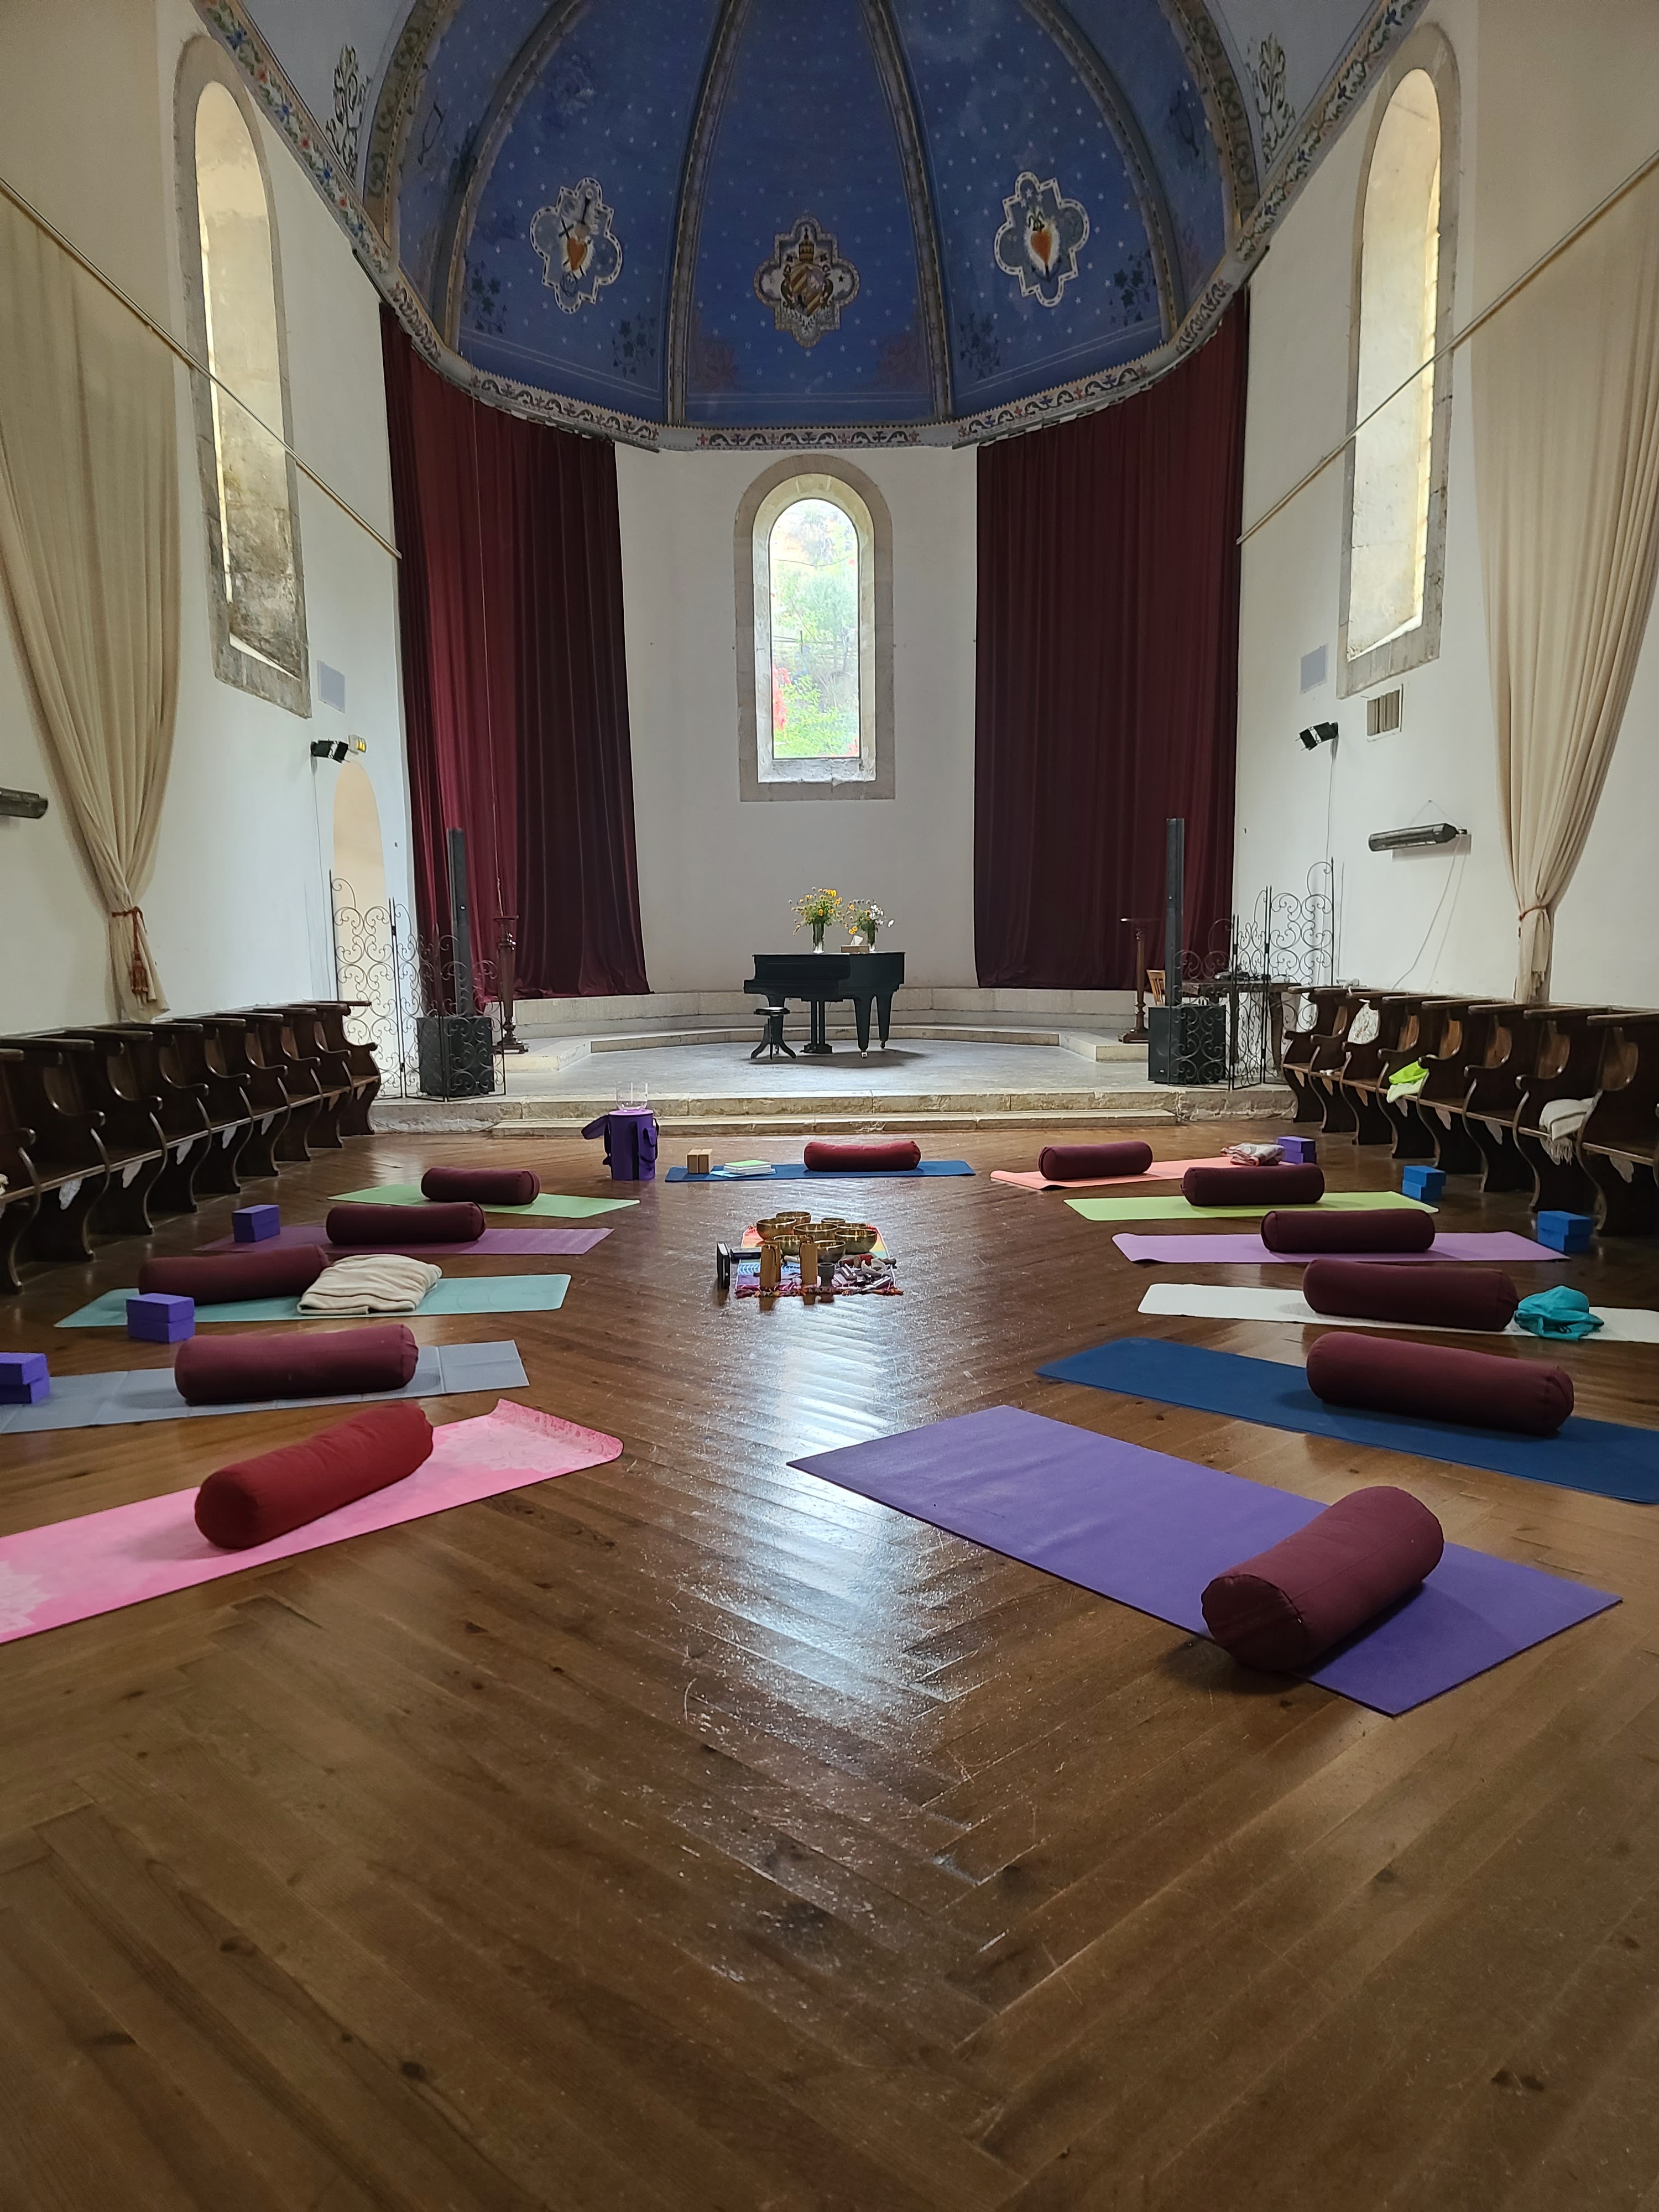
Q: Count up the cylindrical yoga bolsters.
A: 12